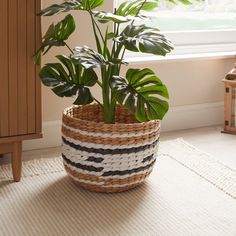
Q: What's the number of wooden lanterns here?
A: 1